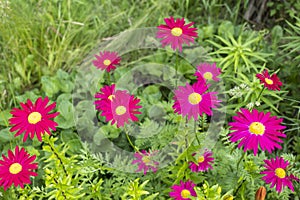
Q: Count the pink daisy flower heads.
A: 14